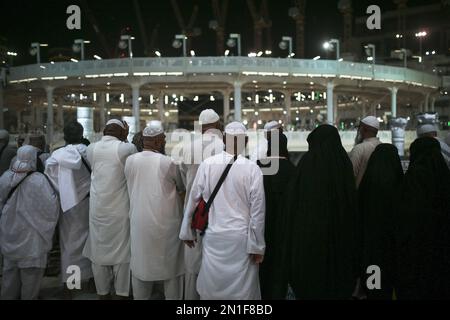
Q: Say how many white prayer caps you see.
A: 7